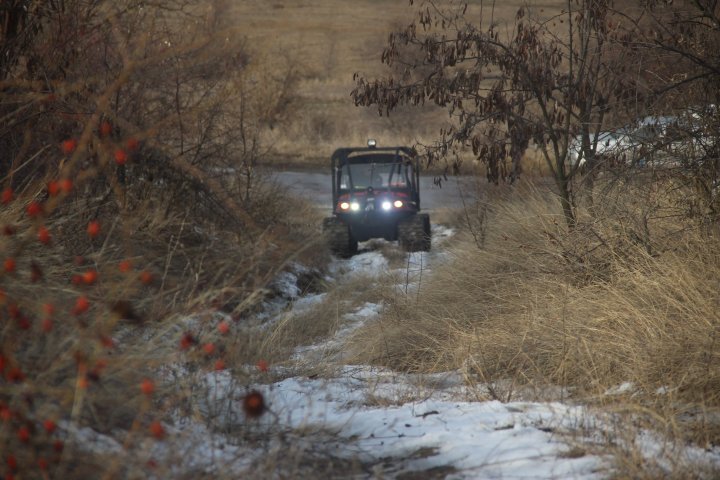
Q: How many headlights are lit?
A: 4